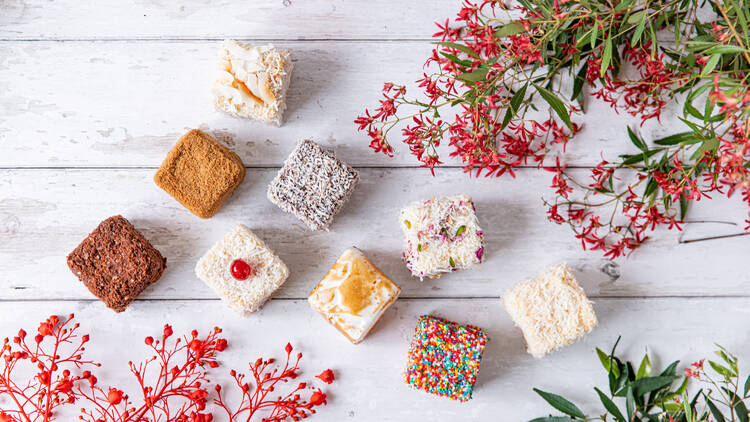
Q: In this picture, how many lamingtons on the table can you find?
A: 9